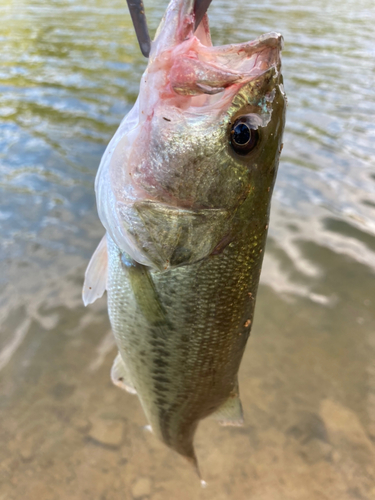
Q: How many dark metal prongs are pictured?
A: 2